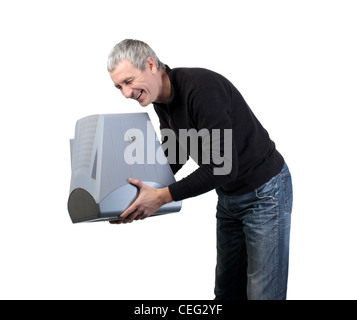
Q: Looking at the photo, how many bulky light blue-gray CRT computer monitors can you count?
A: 1